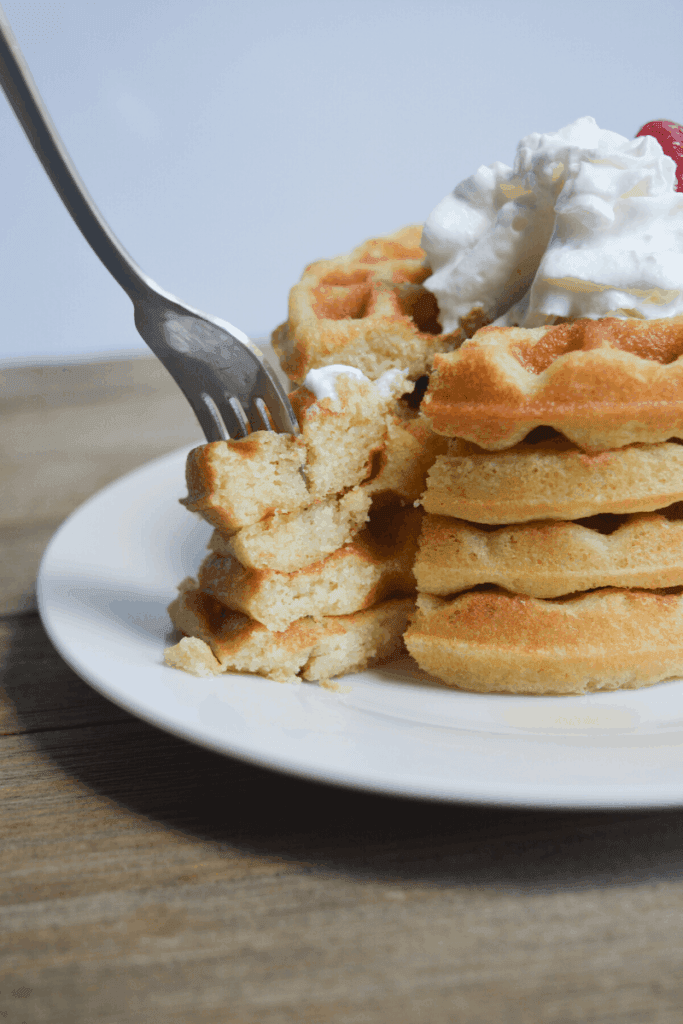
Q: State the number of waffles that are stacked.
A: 4